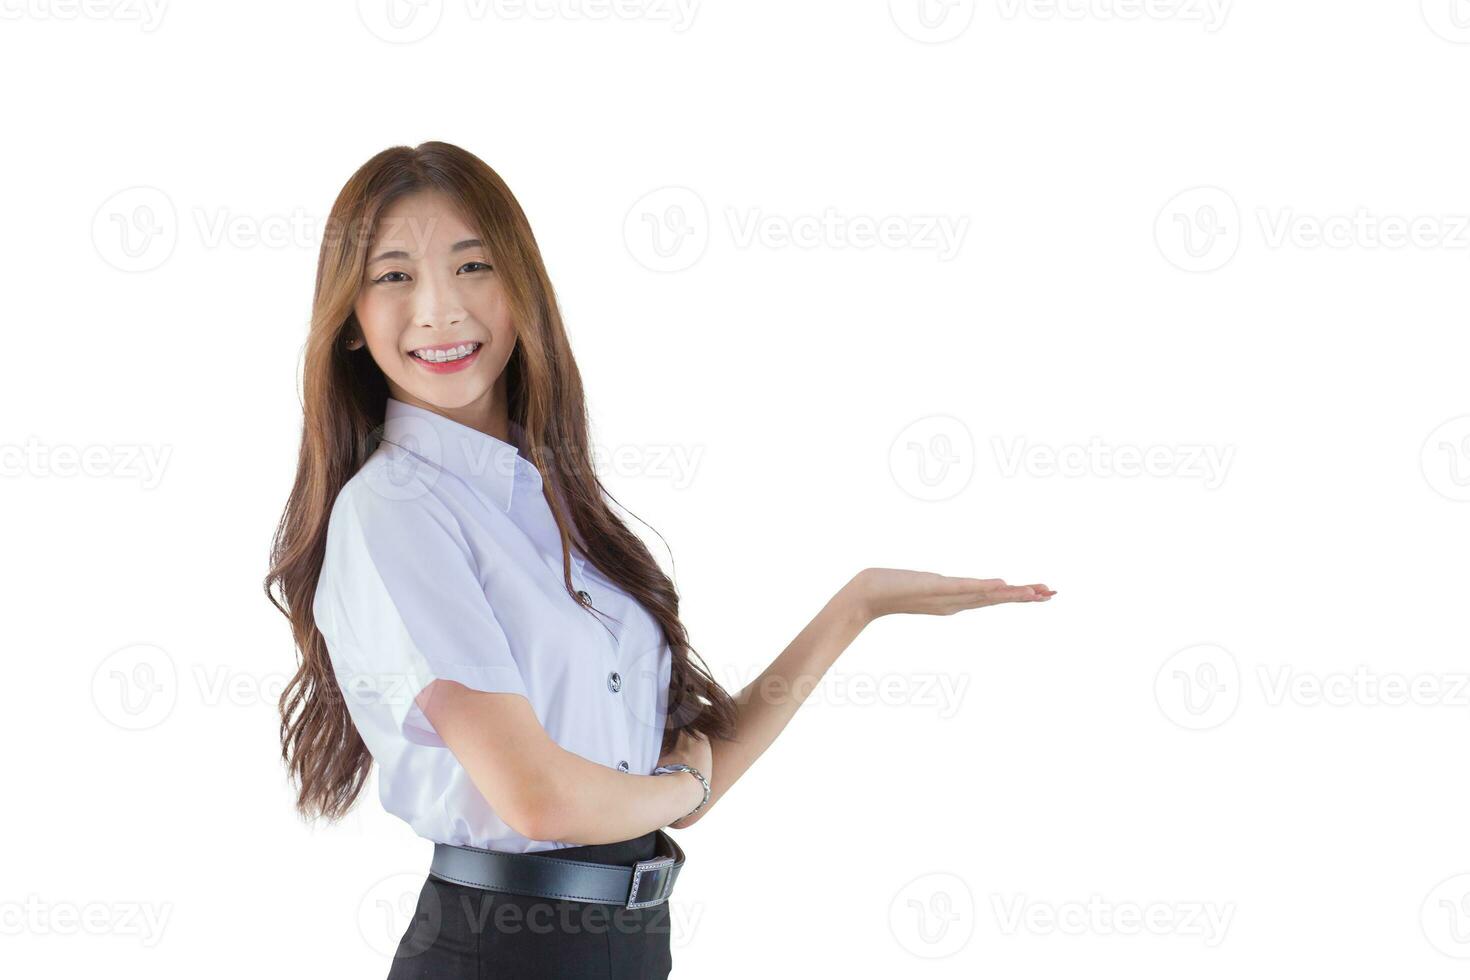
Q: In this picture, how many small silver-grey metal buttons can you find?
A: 3